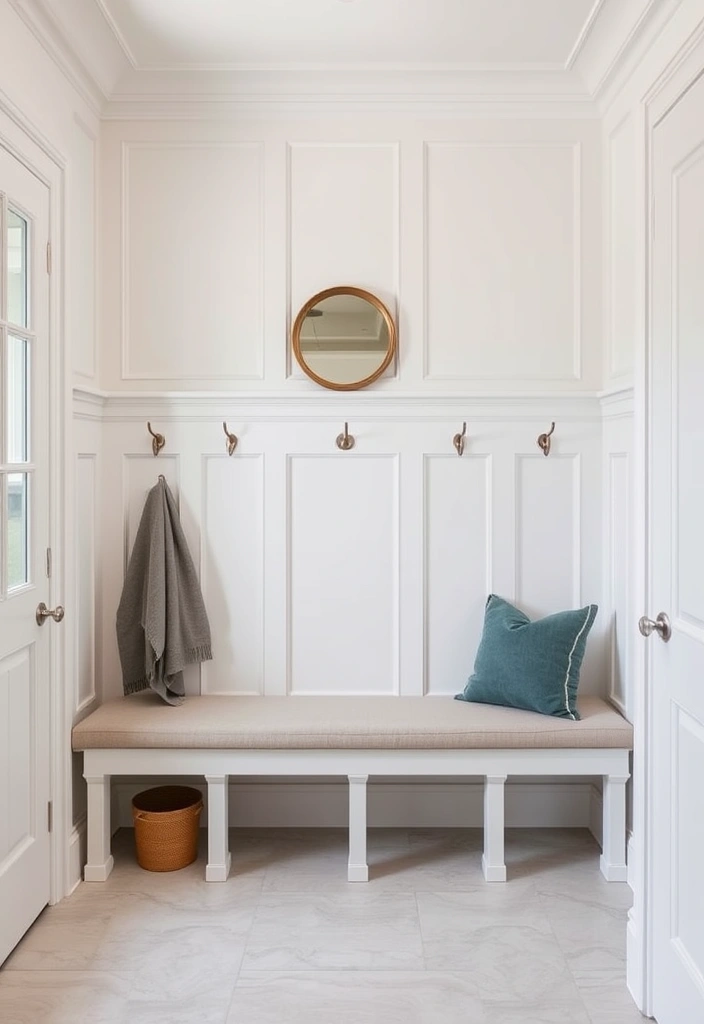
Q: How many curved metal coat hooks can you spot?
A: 5